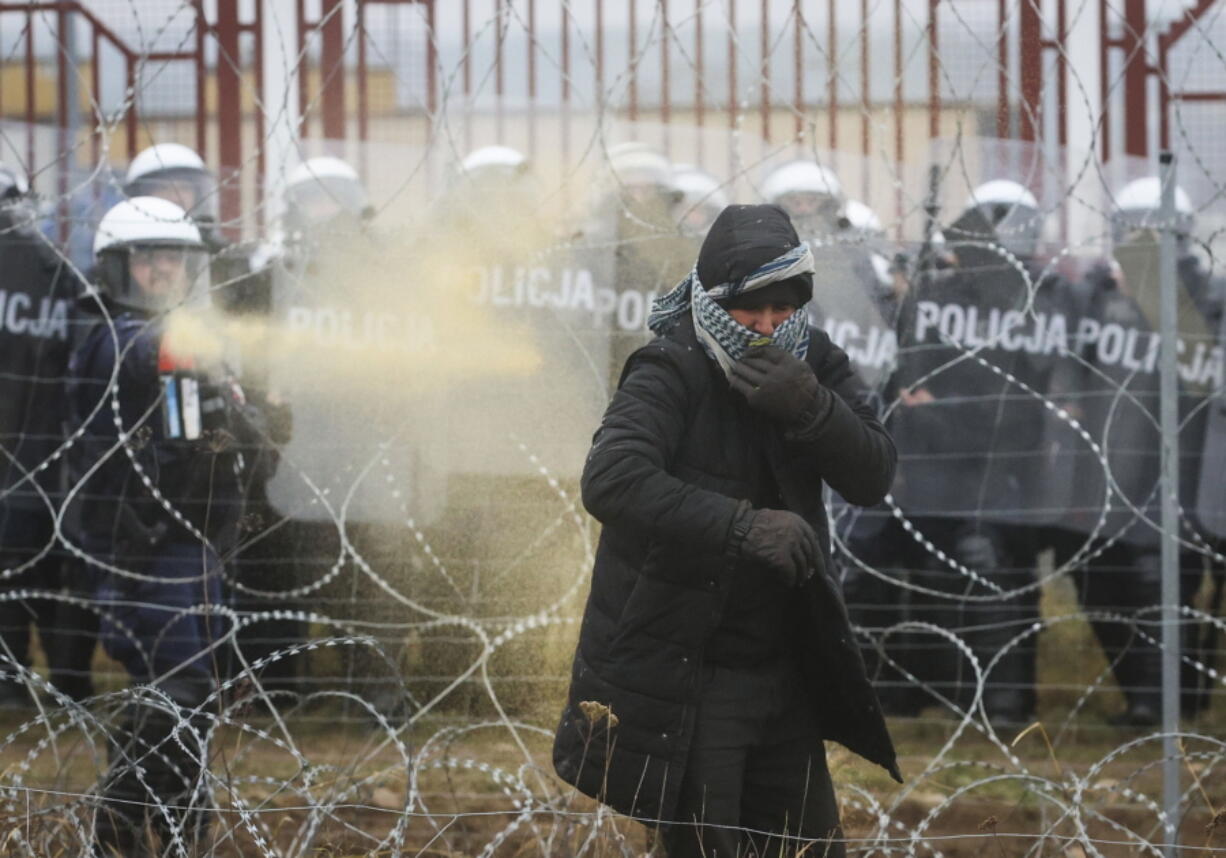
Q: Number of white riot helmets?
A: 11